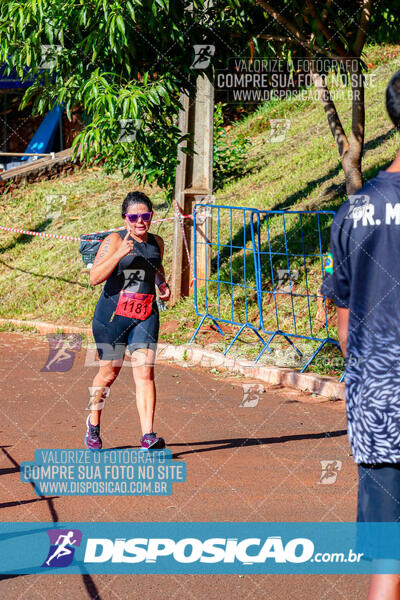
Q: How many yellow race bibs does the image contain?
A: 0